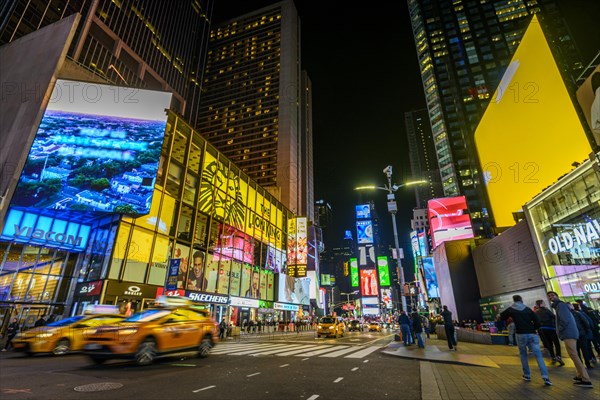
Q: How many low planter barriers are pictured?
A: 1